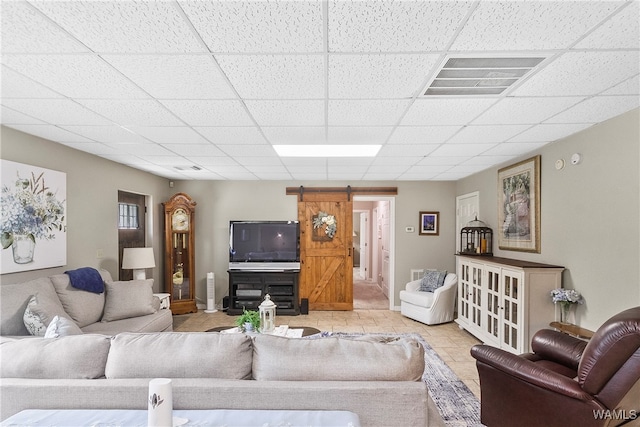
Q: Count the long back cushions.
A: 3